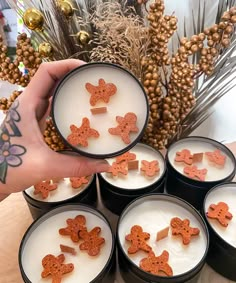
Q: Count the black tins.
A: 7